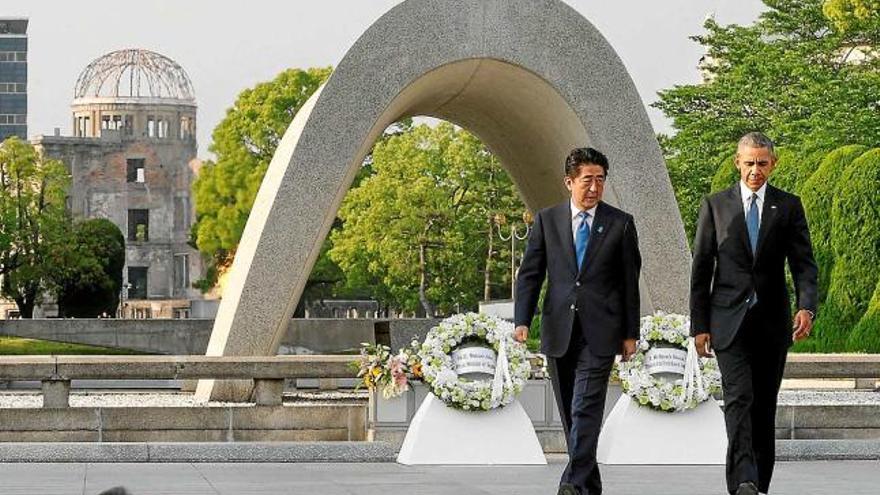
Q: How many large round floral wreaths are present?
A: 2